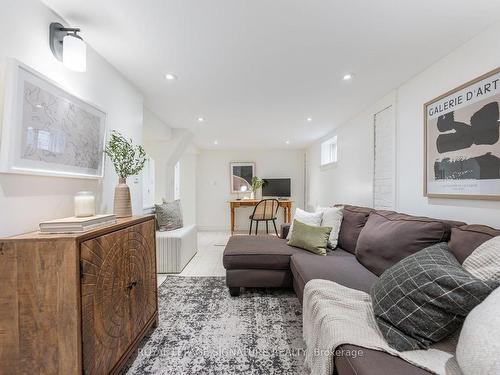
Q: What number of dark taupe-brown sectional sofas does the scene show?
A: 1